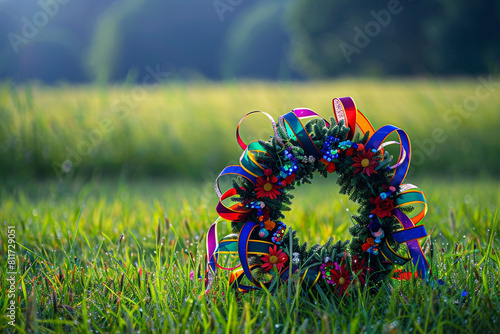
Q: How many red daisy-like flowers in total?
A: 4